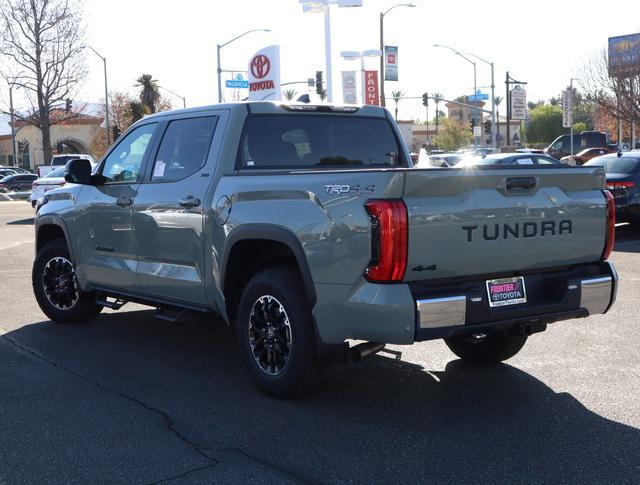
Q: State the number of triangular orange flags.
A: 0